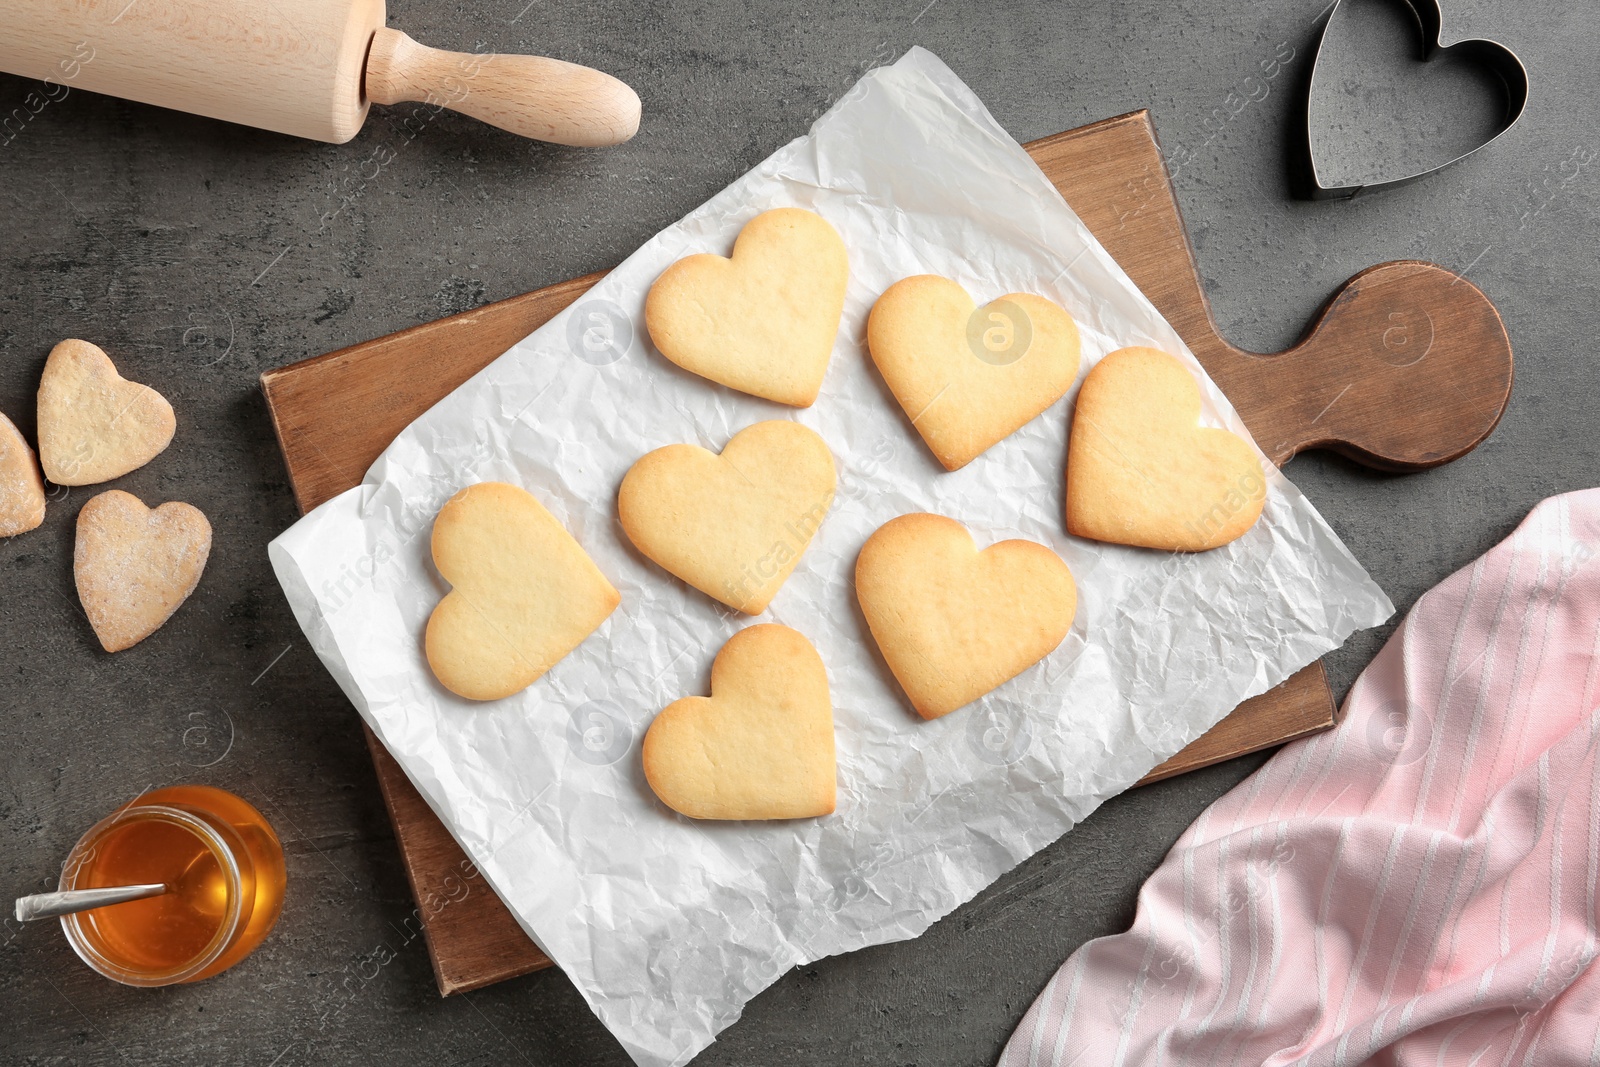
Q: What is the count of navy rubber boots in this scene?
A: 0